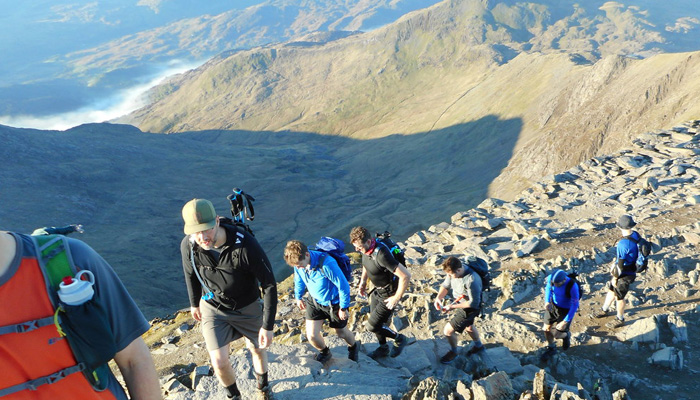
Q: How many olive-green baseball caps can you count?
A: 1